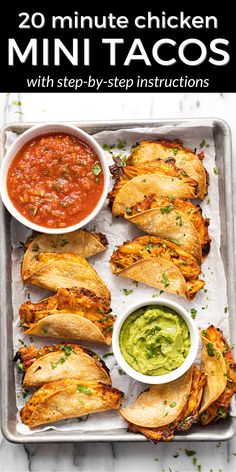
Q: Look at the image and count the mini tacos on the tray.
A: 11